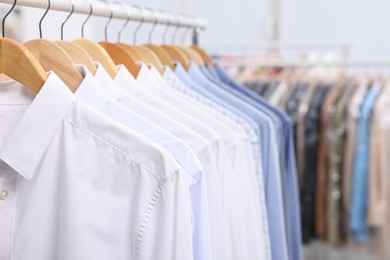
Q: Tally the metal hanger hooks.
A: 11